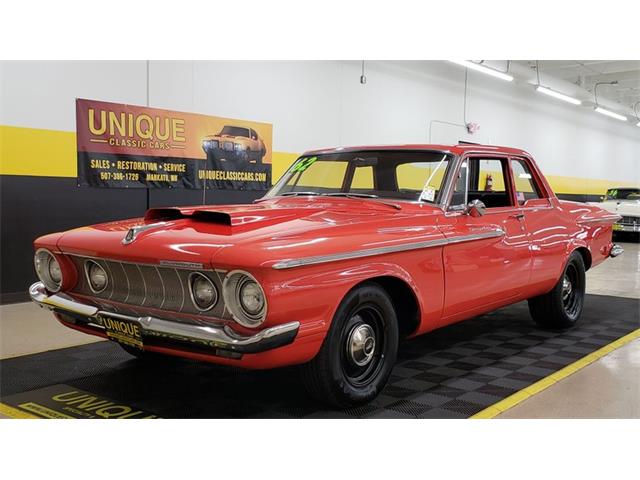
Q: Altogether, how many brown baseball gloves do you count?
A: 0